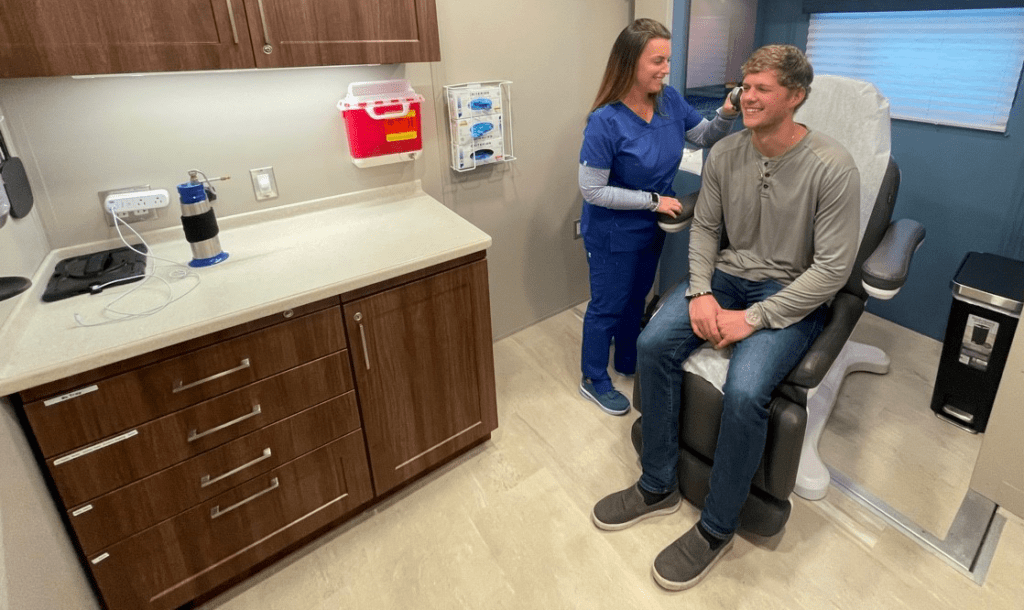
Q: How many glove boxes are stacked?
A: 3